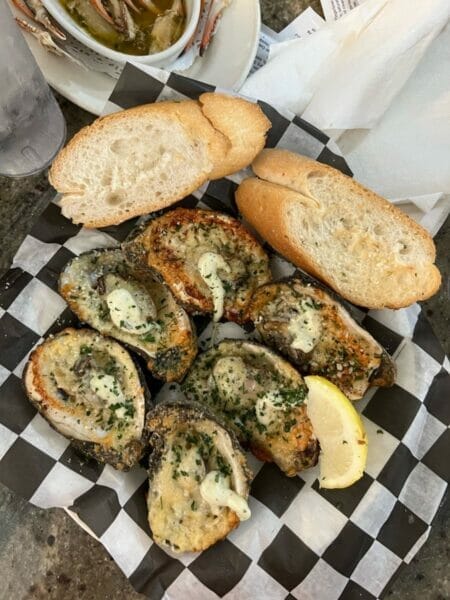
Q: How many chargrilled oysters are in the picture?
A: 6